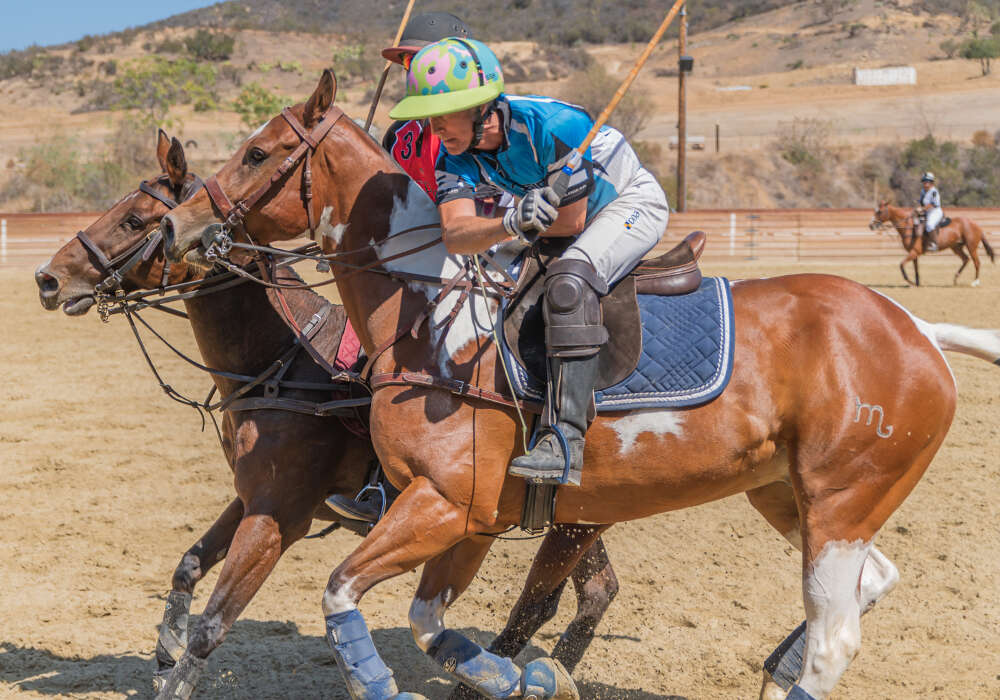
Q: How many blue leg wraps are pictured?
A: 4